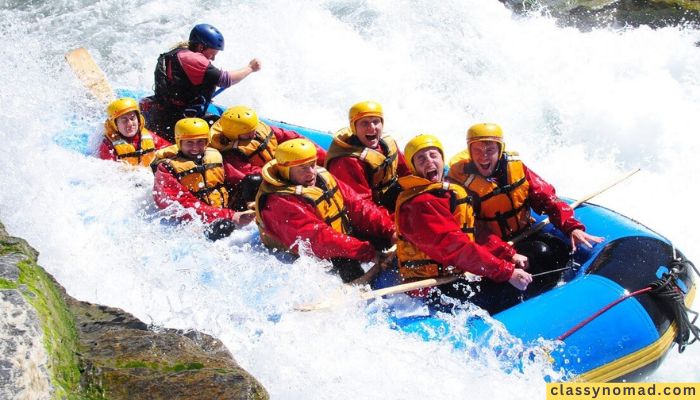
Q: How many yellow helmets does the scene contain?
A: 7